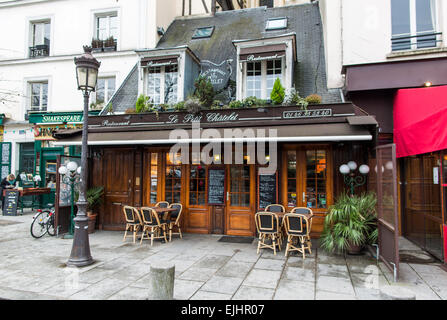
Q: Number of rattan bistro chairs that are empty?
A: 8